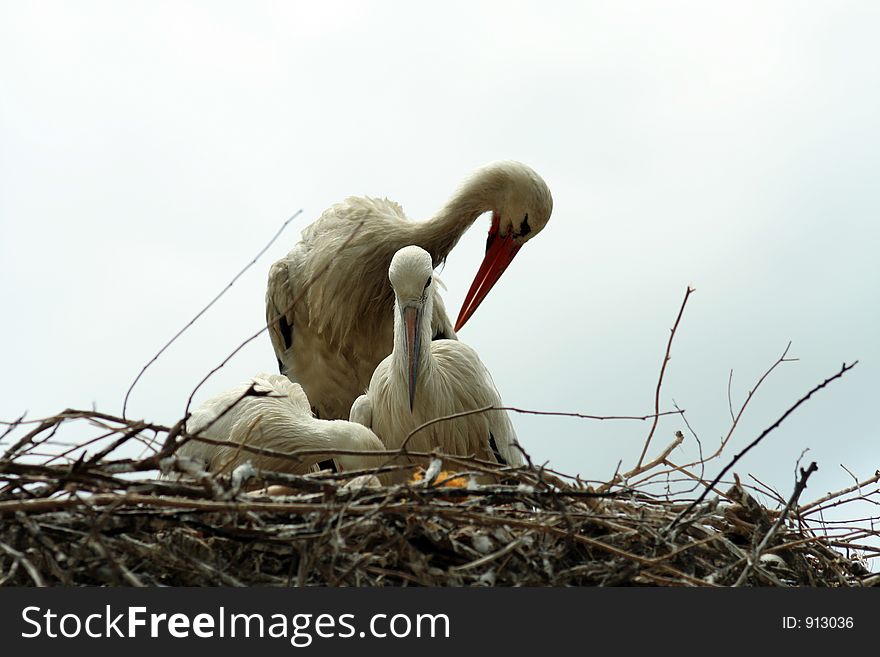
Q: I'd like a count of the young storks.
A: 2